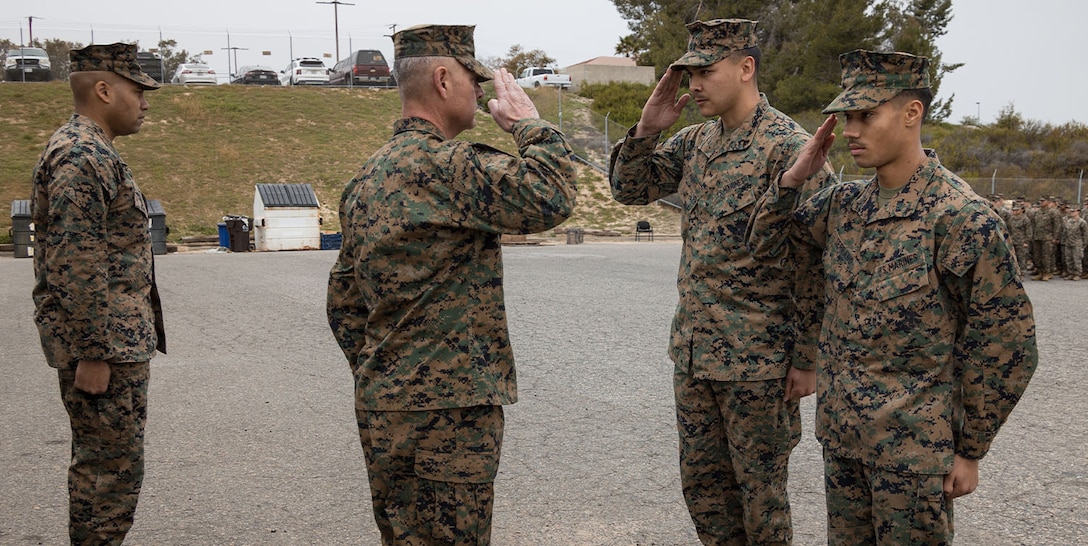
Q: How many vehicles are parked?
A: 7